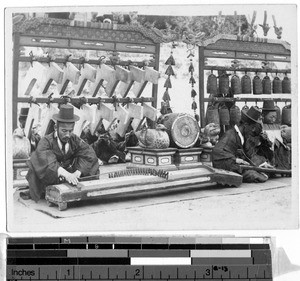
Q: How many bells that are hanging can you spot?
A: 15